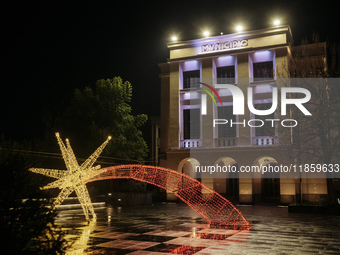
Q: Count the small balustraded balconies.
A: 3